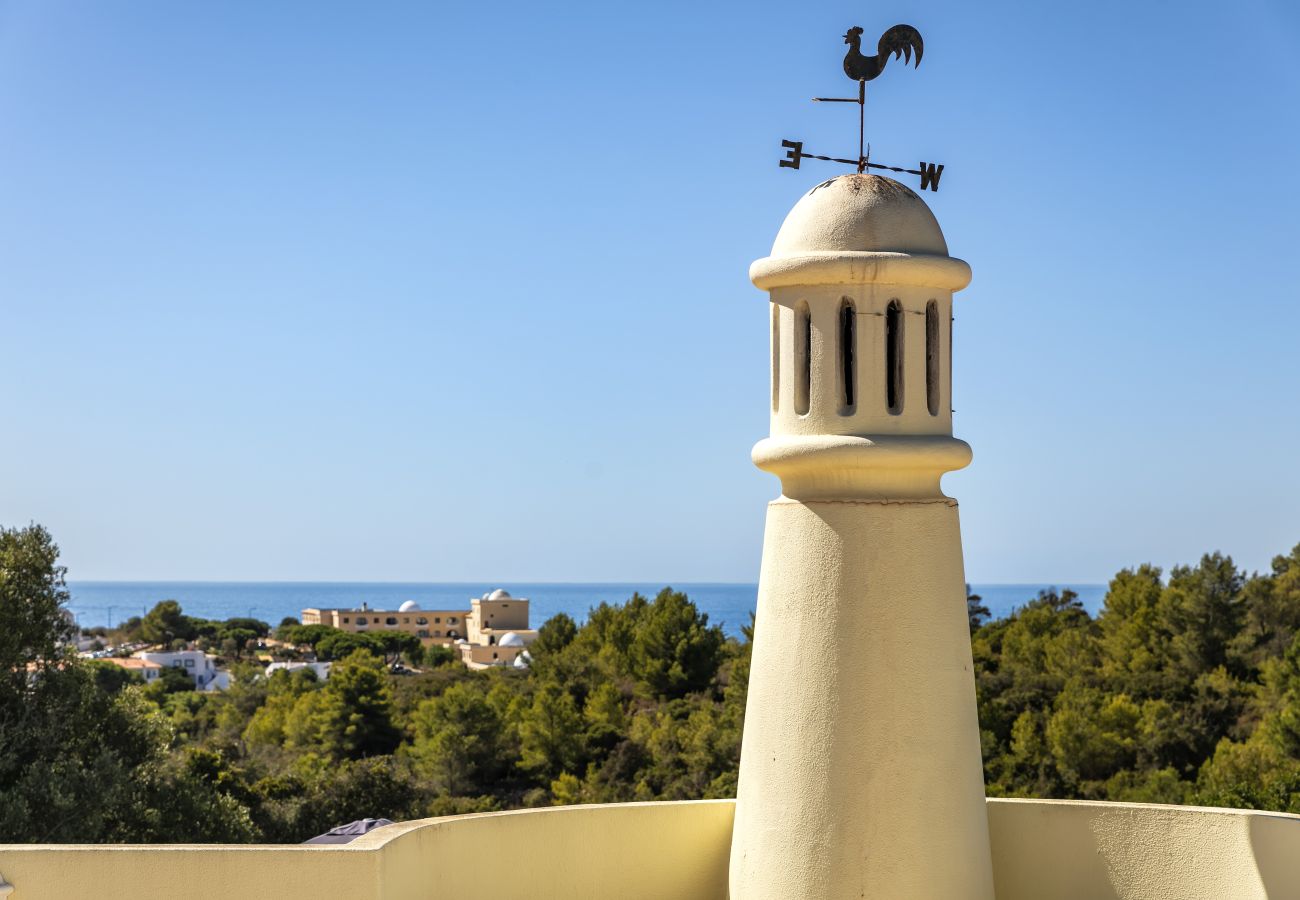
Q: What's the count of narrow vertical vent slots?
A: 5